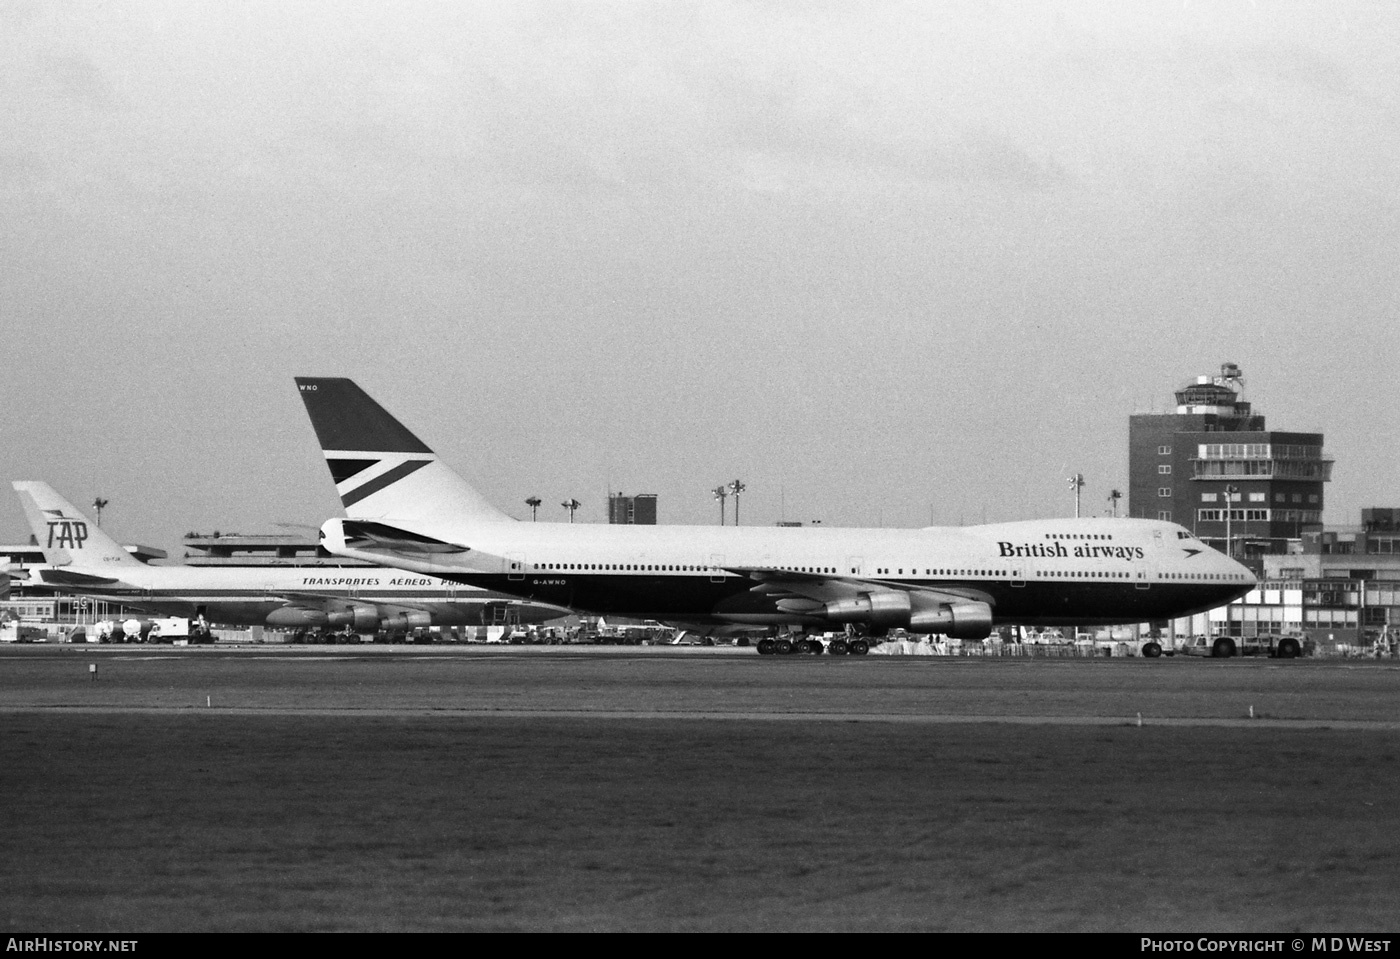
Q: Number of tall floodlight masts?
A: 8